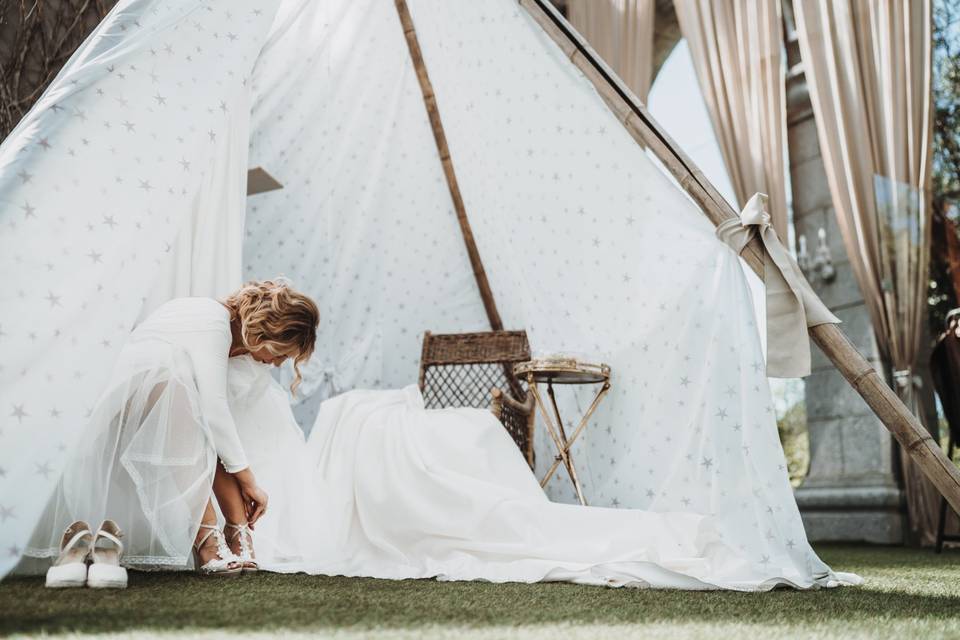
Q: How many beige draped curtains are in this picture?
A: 3